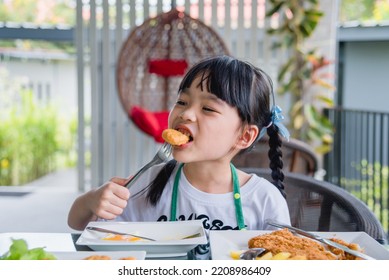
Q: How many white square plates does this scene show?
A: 3